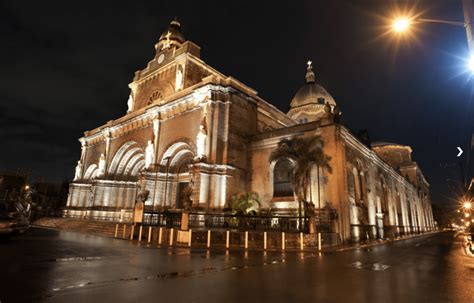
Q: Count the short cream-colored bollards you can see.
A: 15